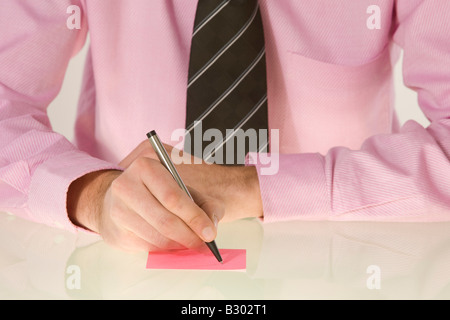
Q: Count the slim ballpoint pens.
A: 1